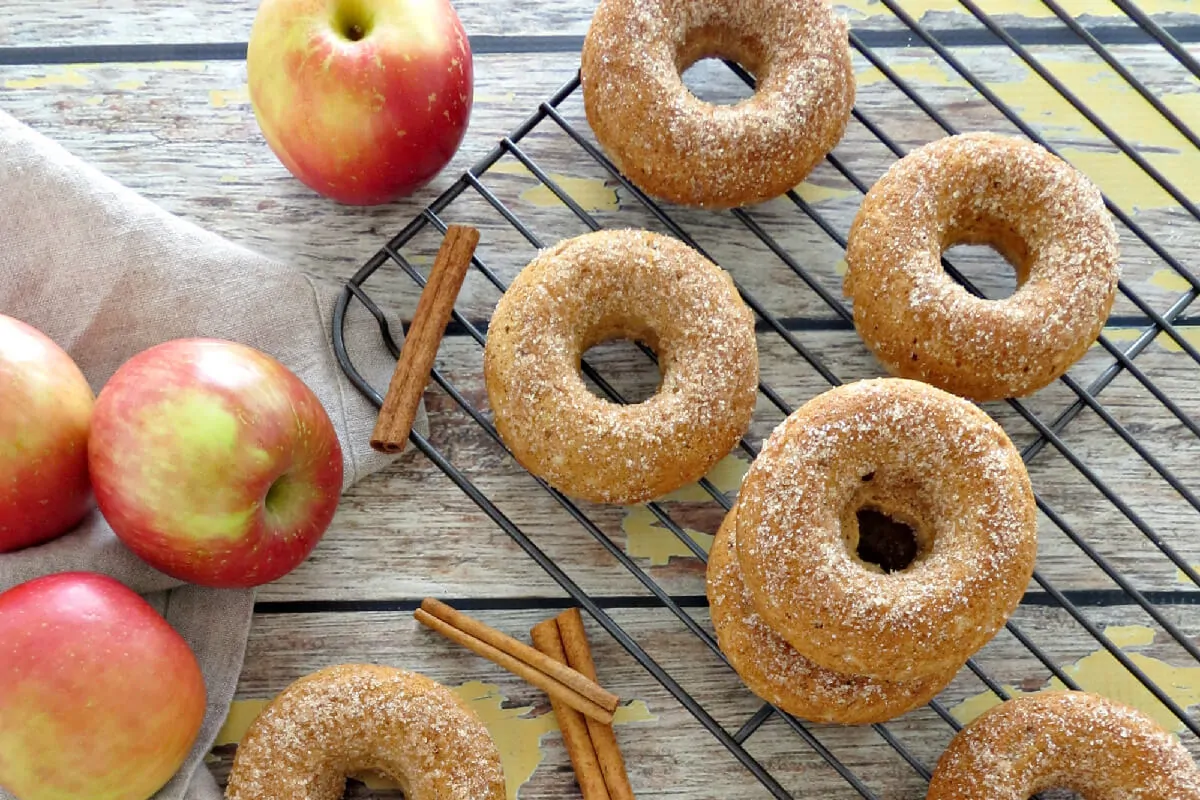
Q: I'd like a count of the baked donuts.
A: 7